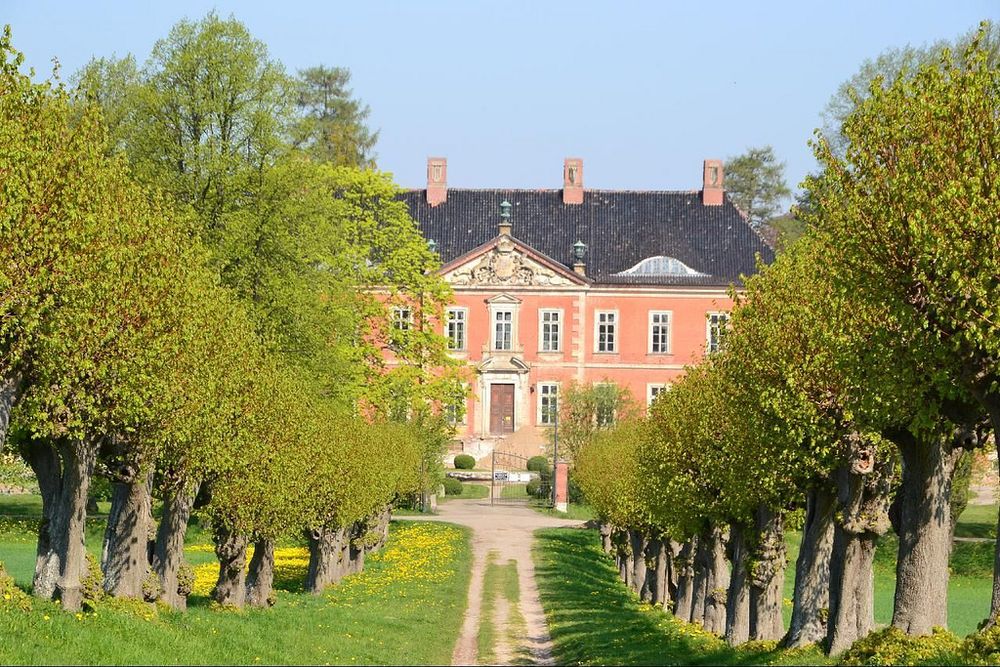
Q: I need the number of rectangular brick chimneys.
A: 3